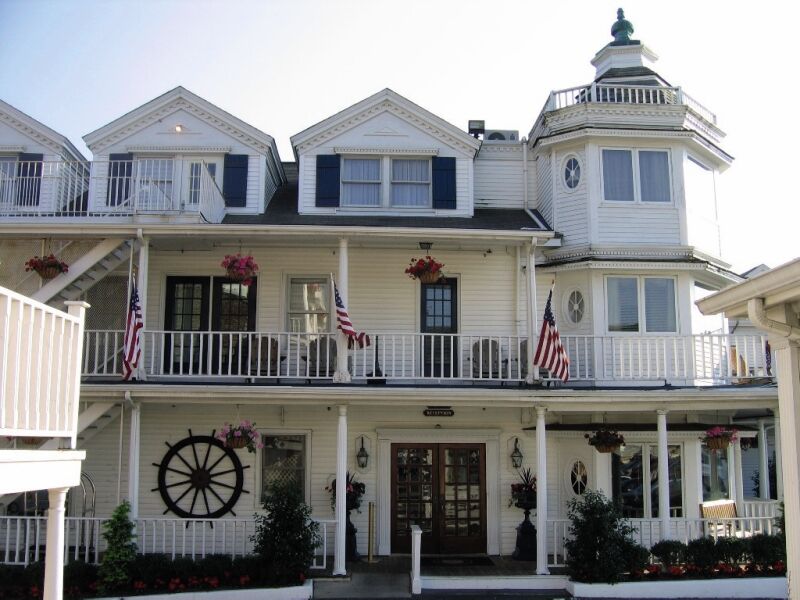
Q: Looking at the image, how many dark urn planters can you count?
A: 2